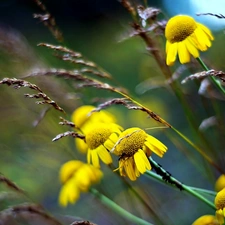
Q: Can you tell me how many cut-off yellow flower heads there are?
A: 3